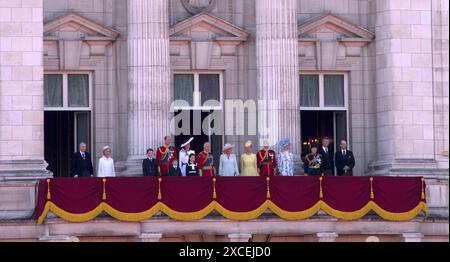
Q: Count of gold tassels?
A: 8